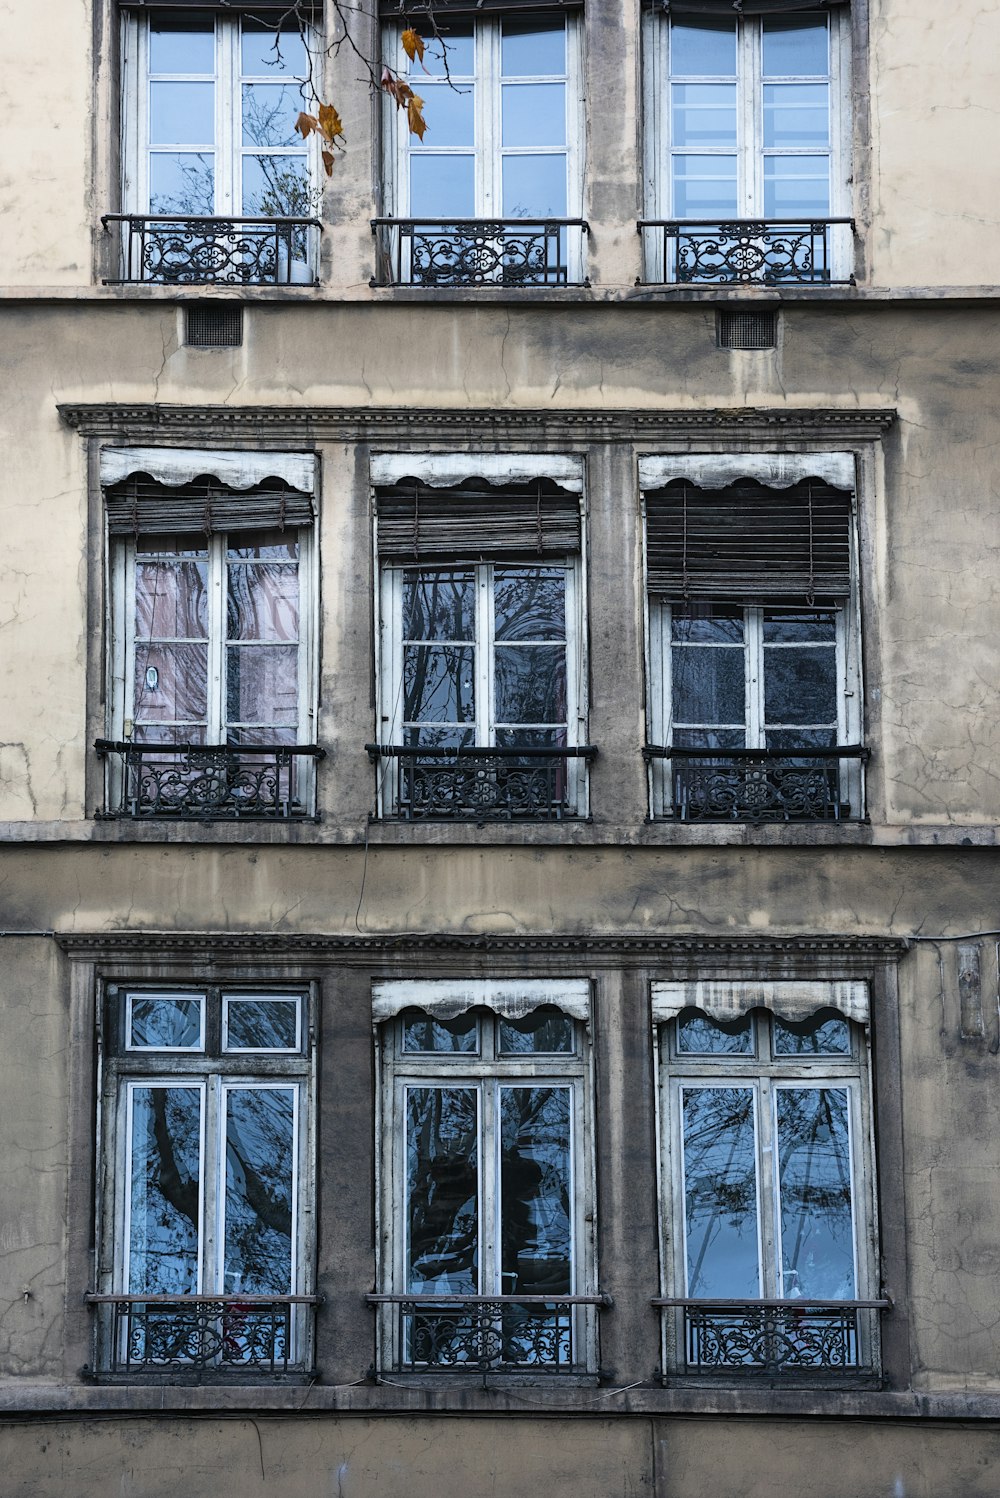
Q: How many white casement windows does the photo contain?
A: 9